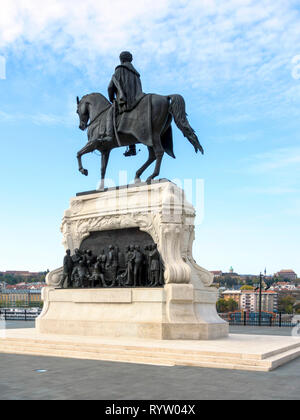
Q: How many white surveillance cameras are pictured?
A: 0